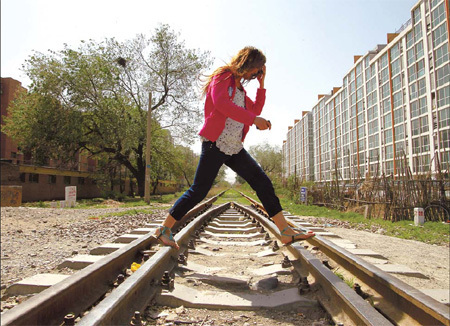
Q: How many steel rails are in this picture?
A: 4